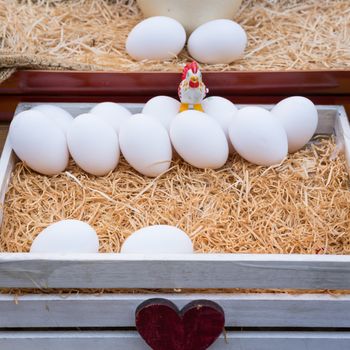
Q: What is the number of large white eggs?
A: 14